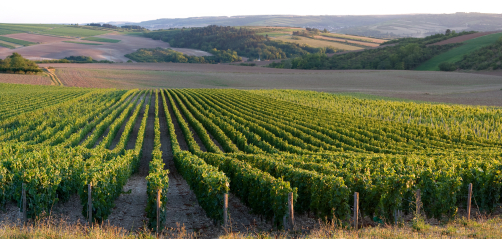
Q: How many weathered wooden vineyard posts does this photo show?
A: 8